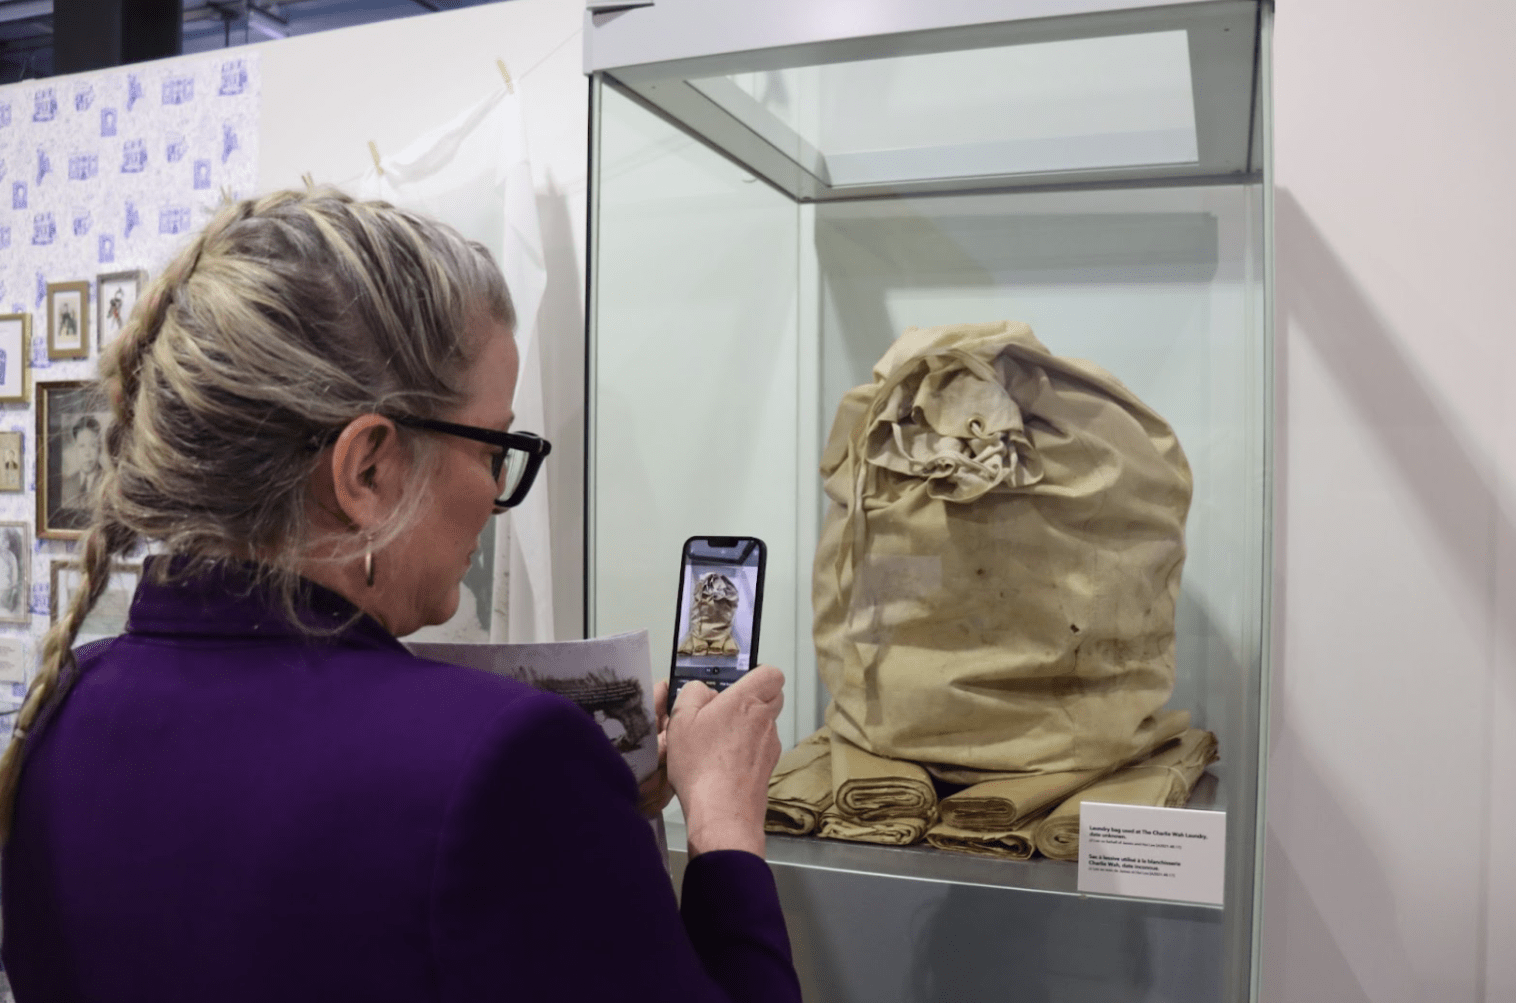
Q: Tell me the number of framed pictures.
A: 7